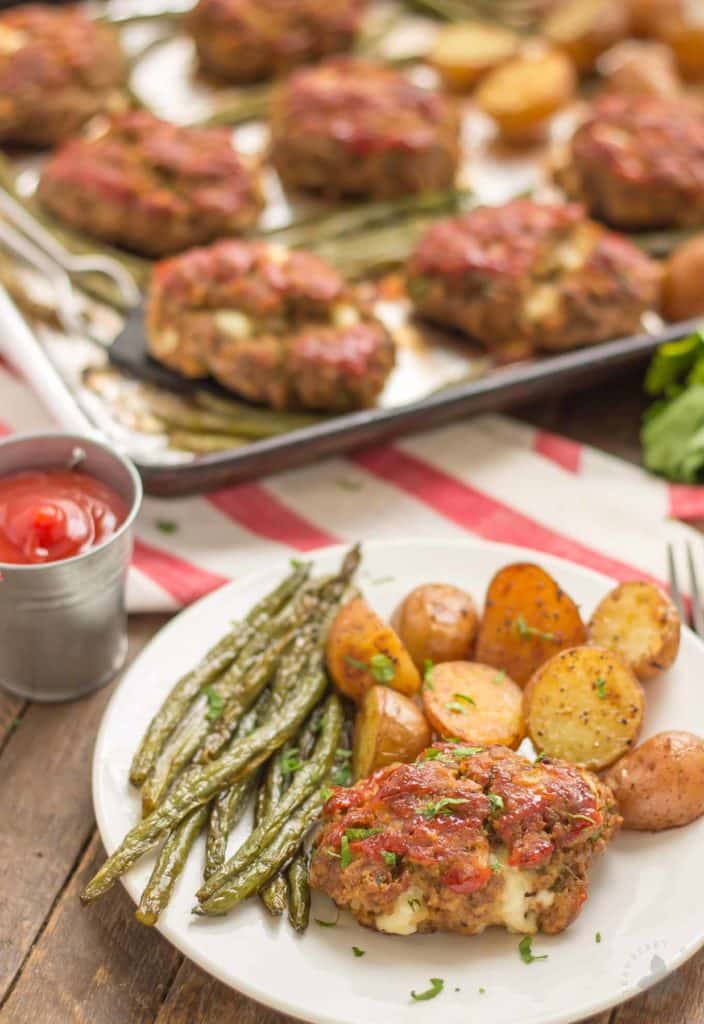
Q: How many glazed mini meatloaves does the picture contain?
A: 8